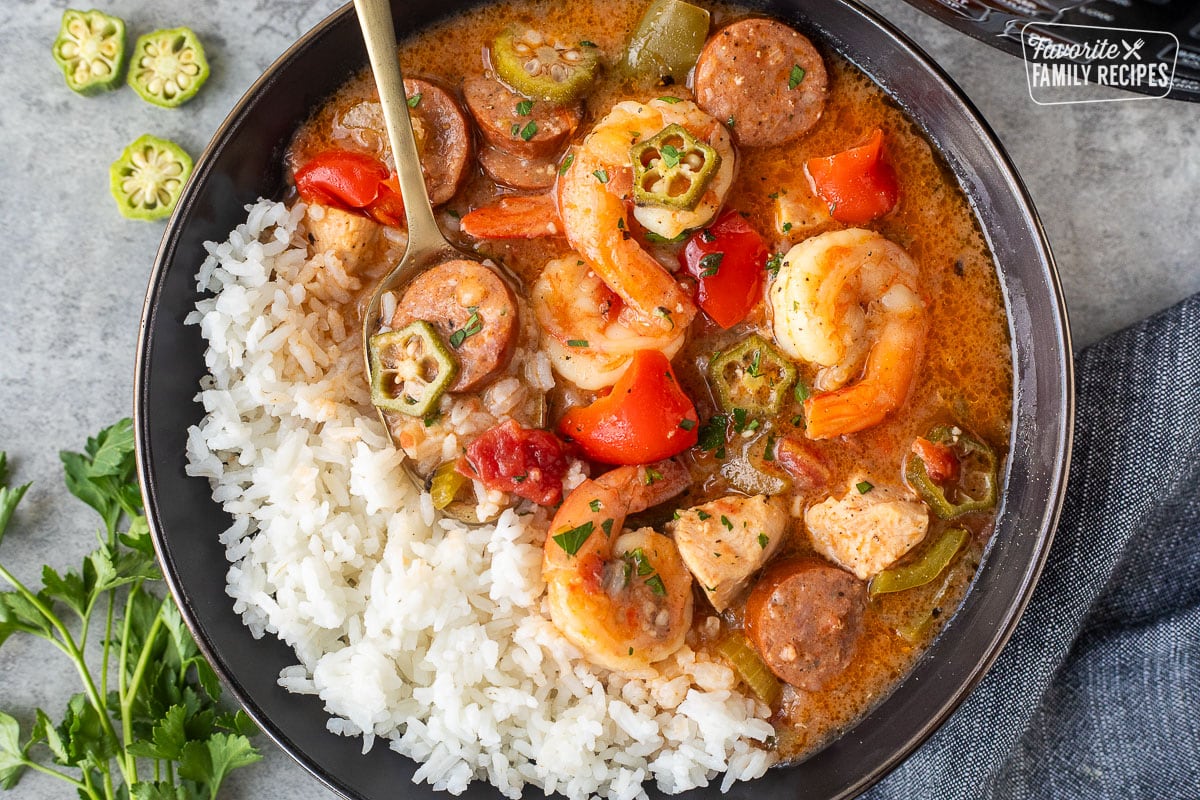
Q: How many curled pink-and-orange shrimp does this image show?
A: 4